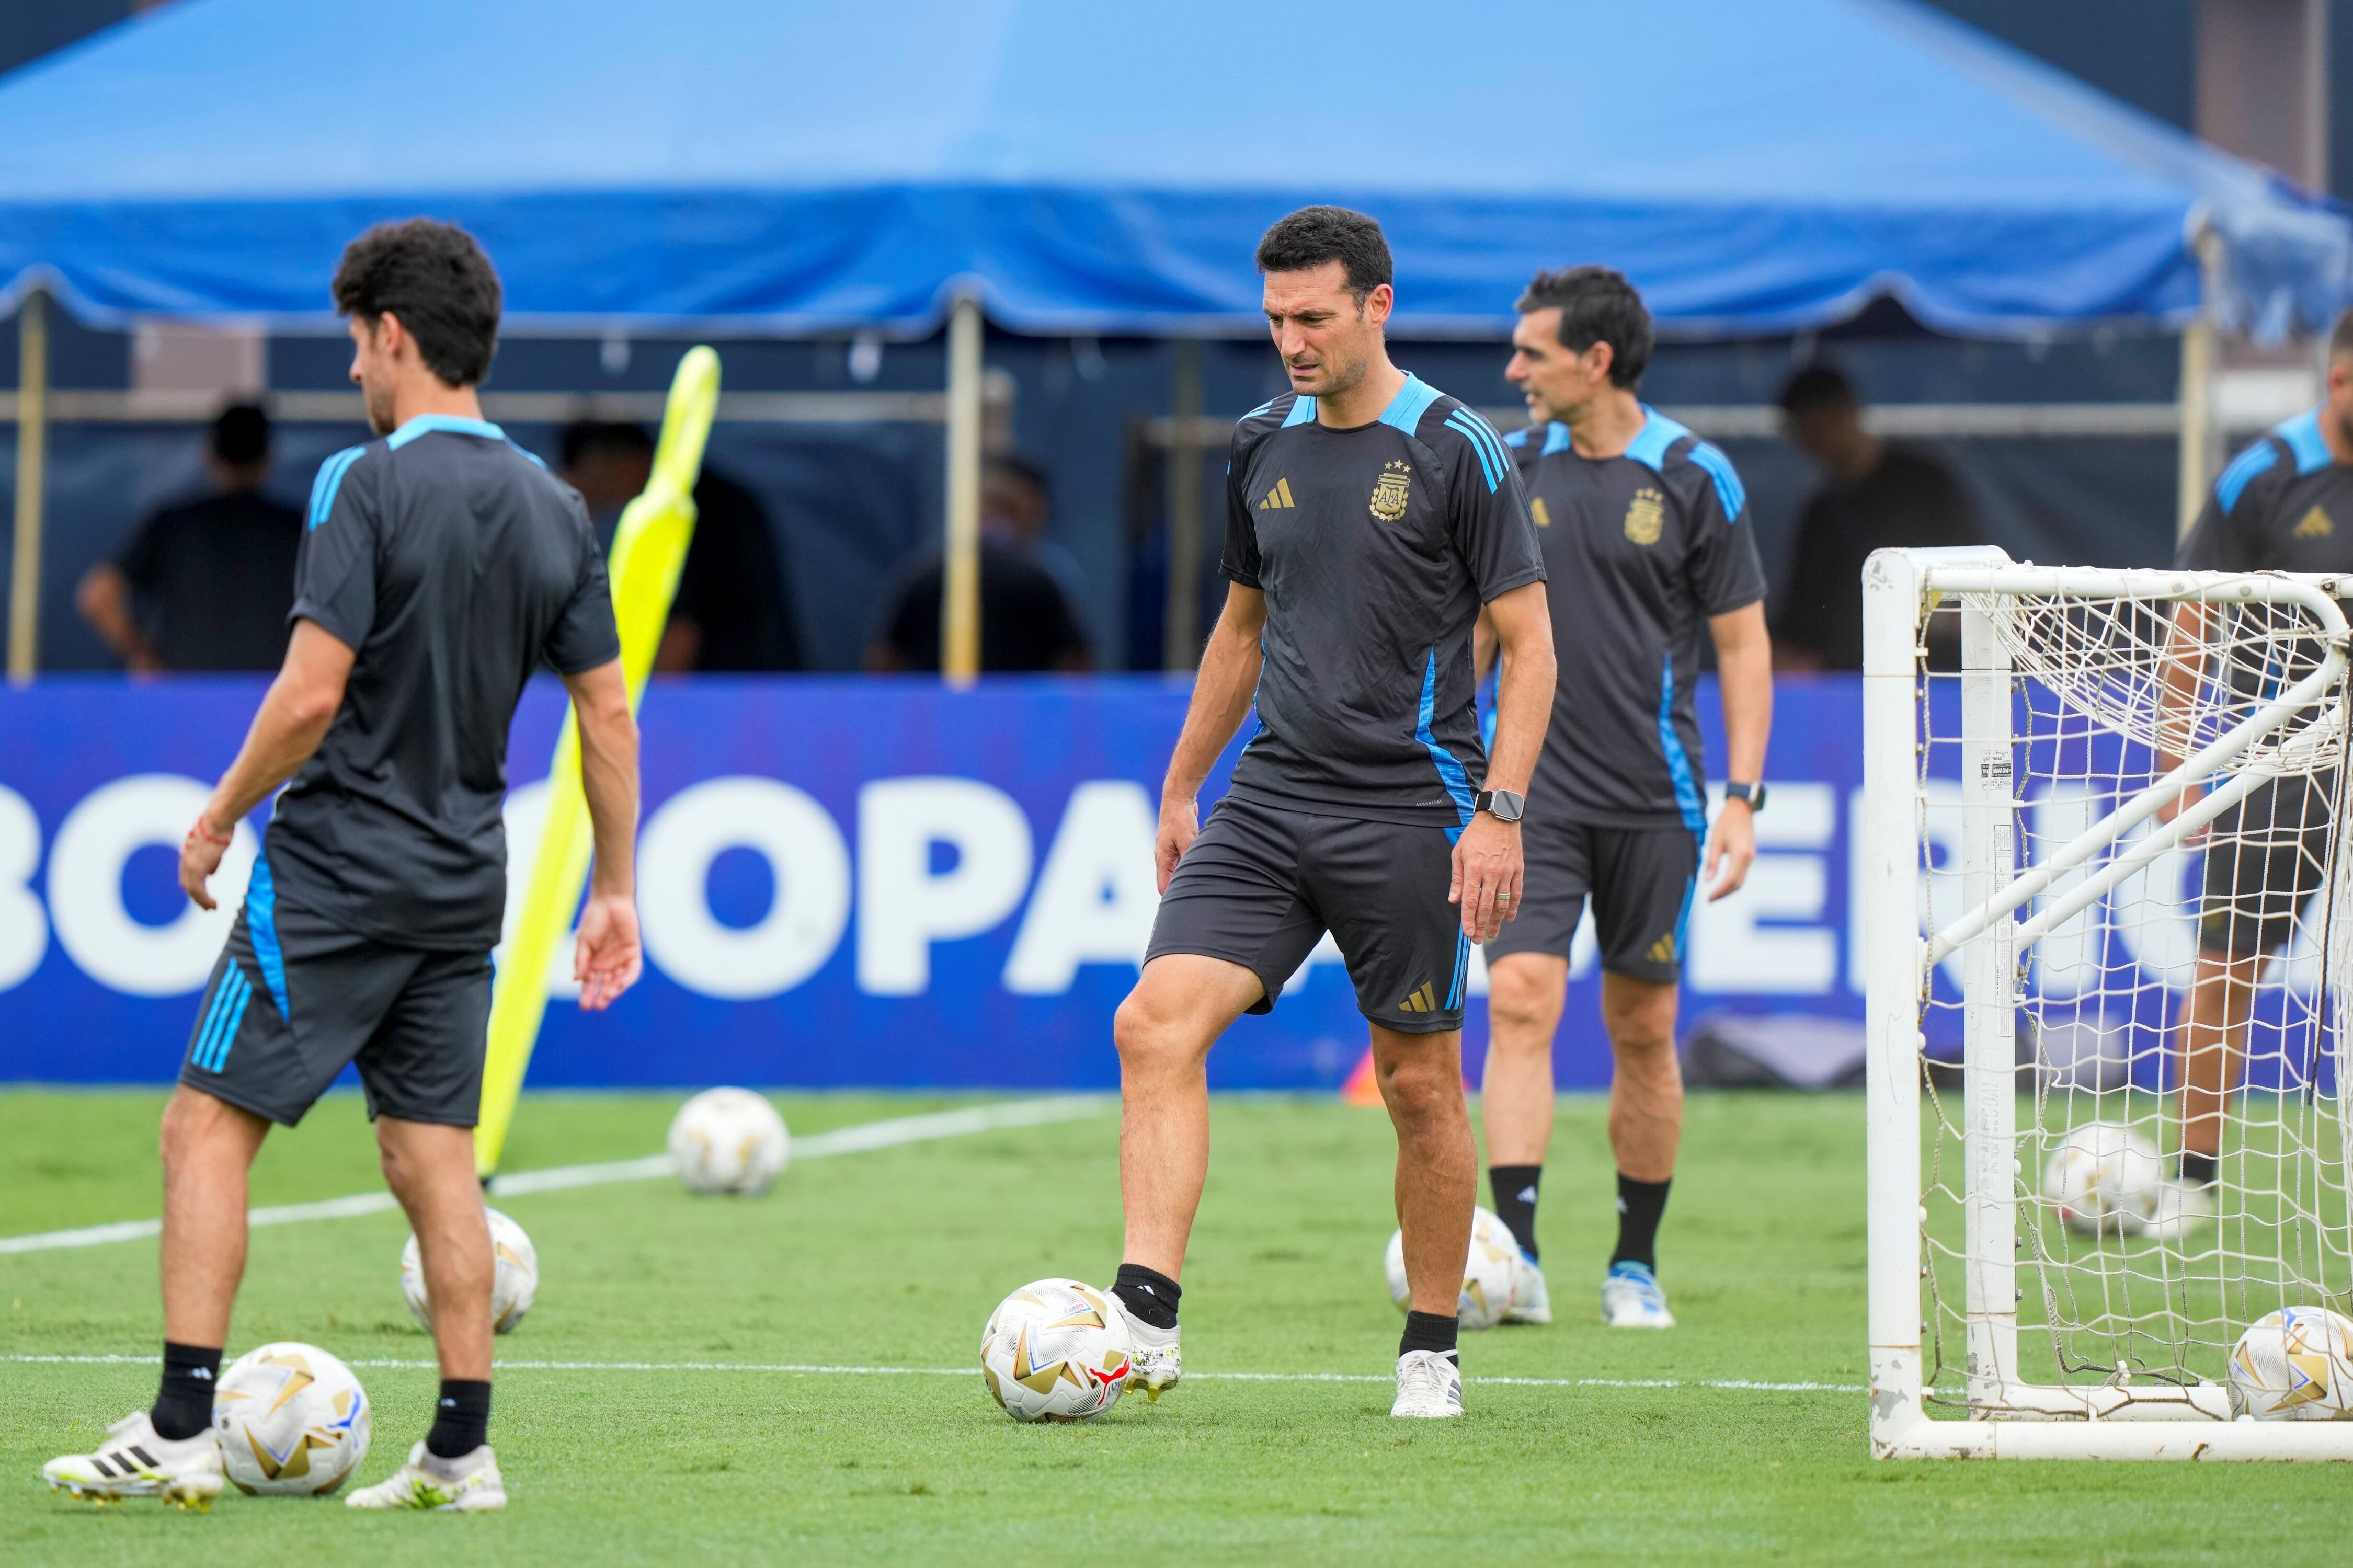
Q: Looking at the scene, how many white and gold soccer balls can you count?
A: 7